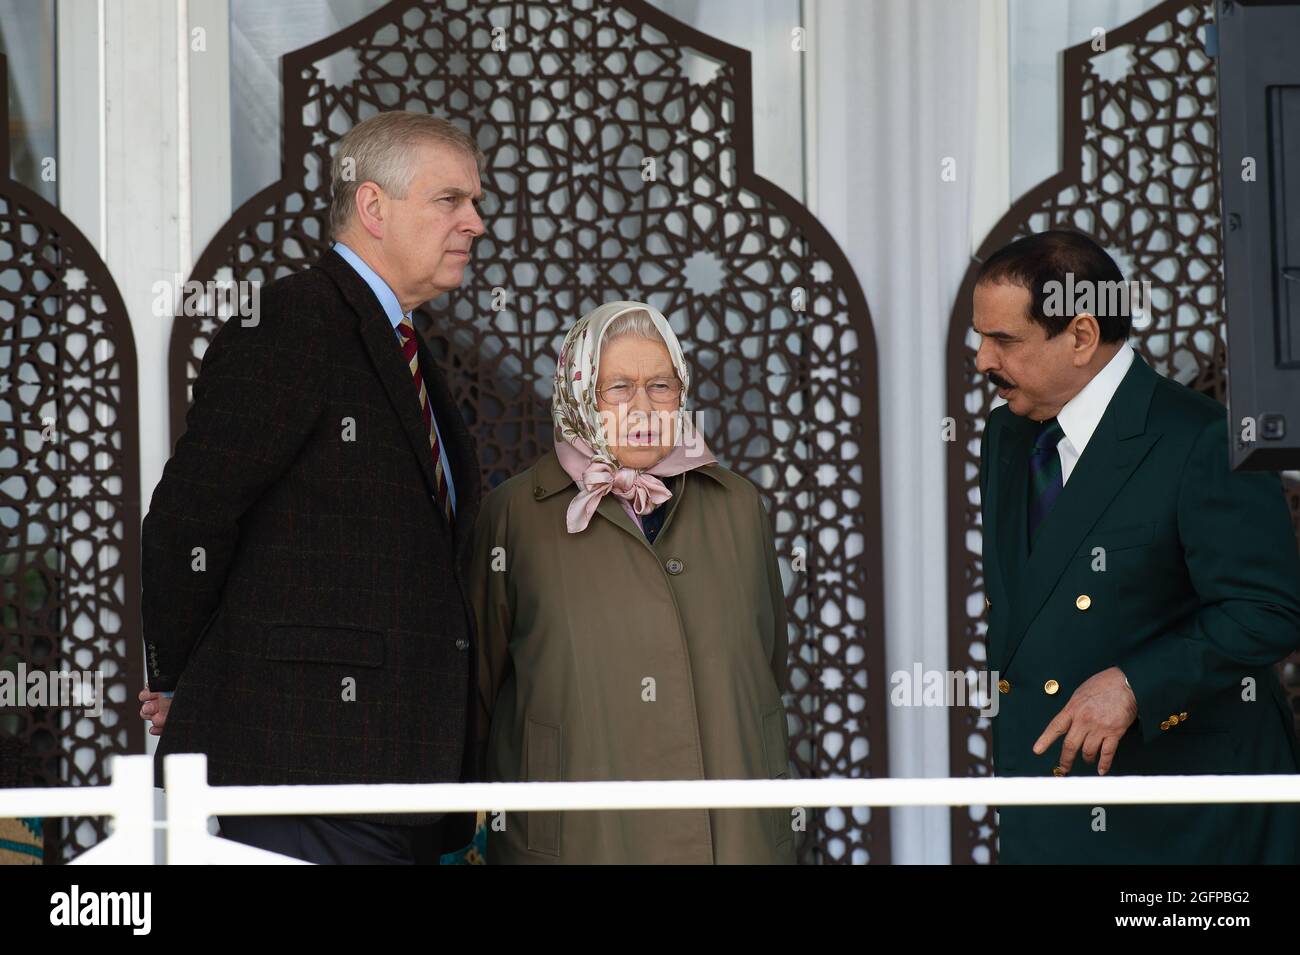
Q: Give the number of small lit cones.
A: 0